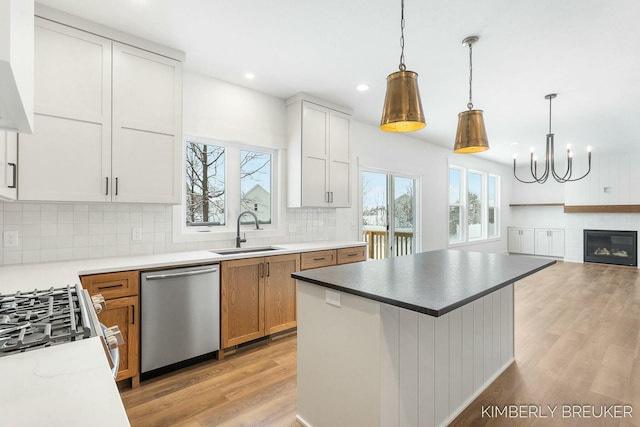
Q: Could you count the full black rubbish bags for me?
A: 0